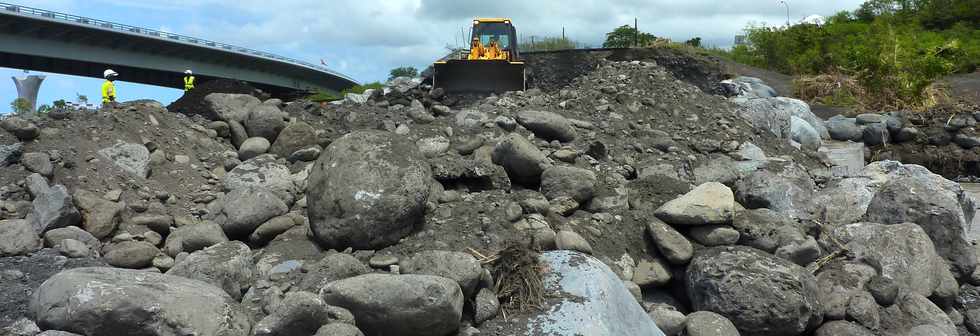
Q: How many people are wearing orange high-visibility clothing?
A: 0